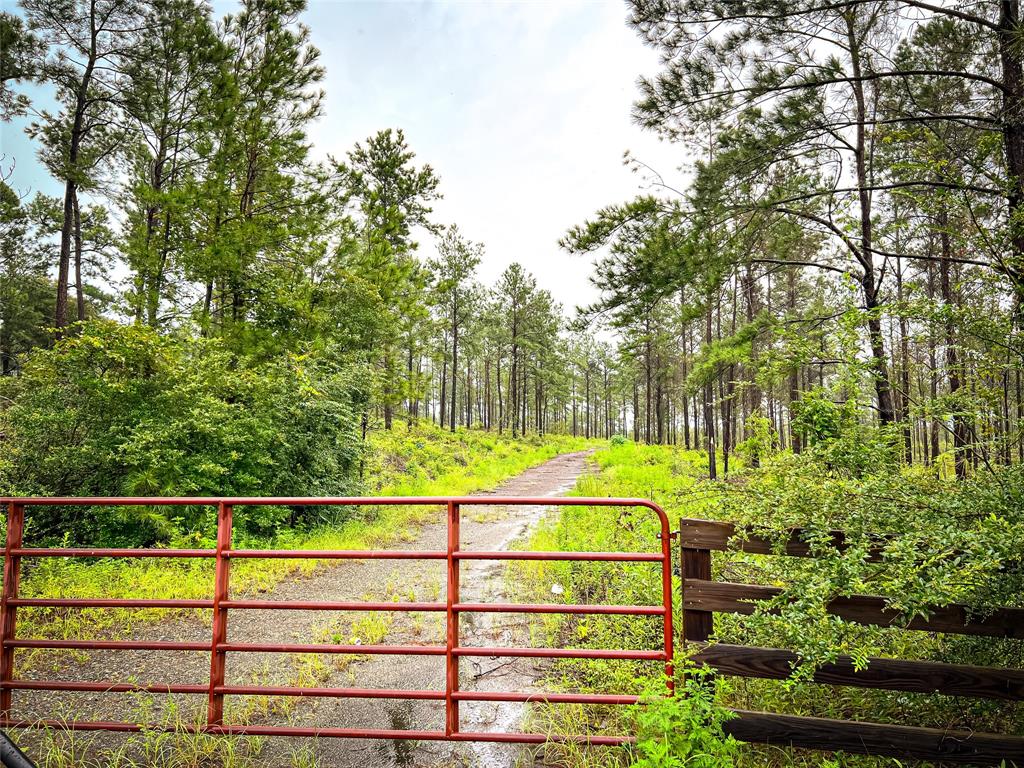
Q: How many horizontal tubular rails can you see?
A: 6